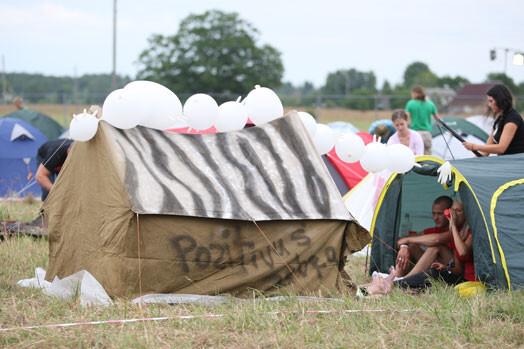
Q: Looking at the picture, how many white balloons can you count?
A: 11